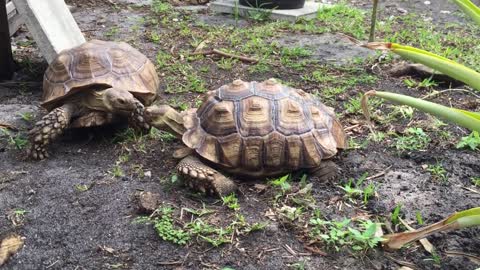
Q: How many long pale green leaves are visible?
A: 4